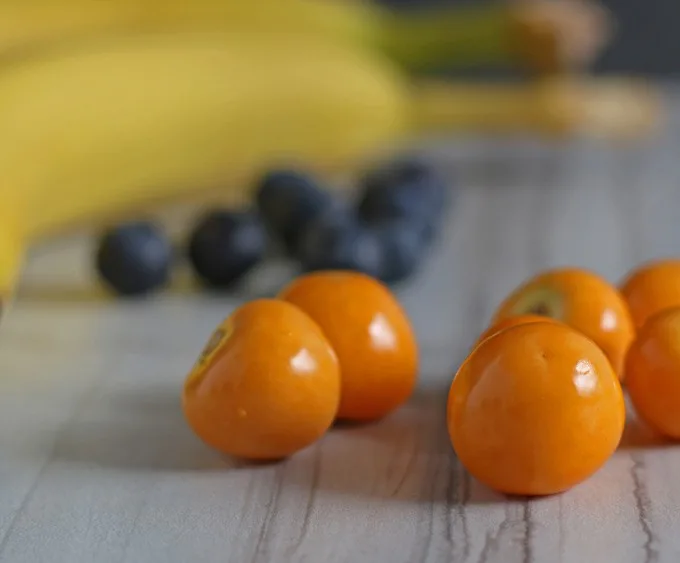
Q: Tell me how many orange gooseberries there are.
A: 7